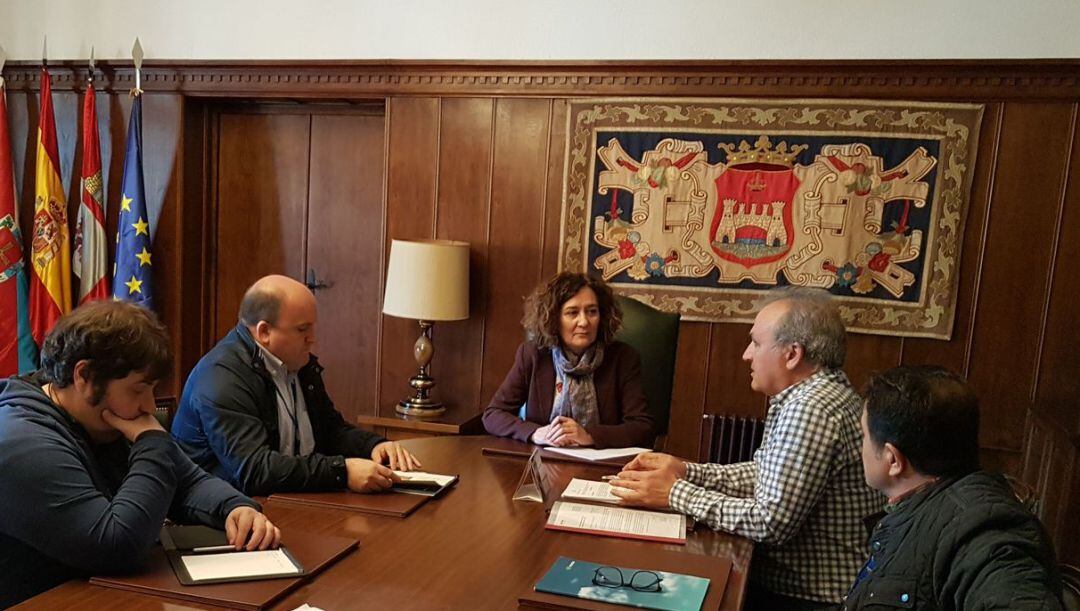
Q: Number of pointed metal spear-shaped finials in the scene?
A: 4